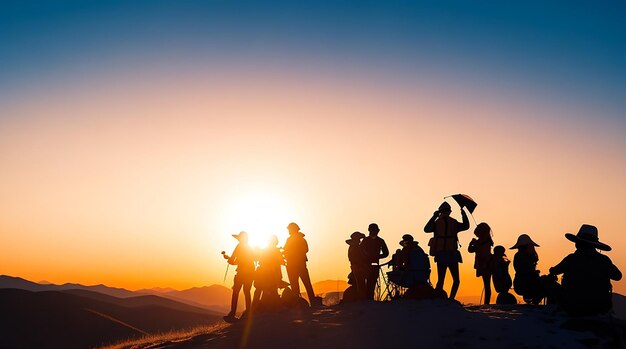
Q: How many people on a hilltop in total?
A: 11